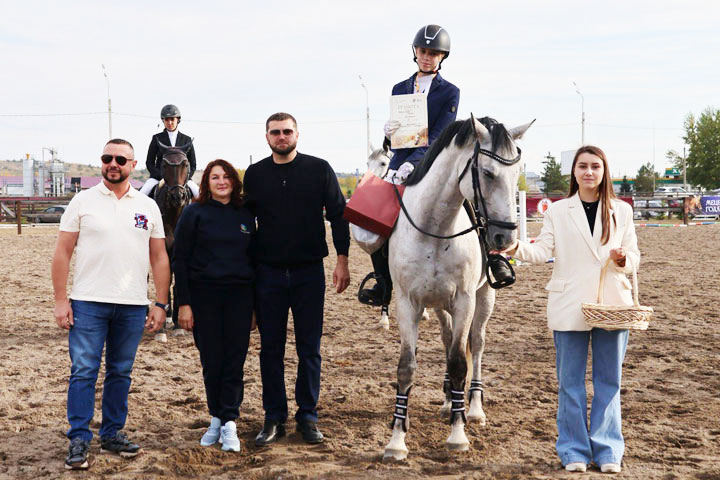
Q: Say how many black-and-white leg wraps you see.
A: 4